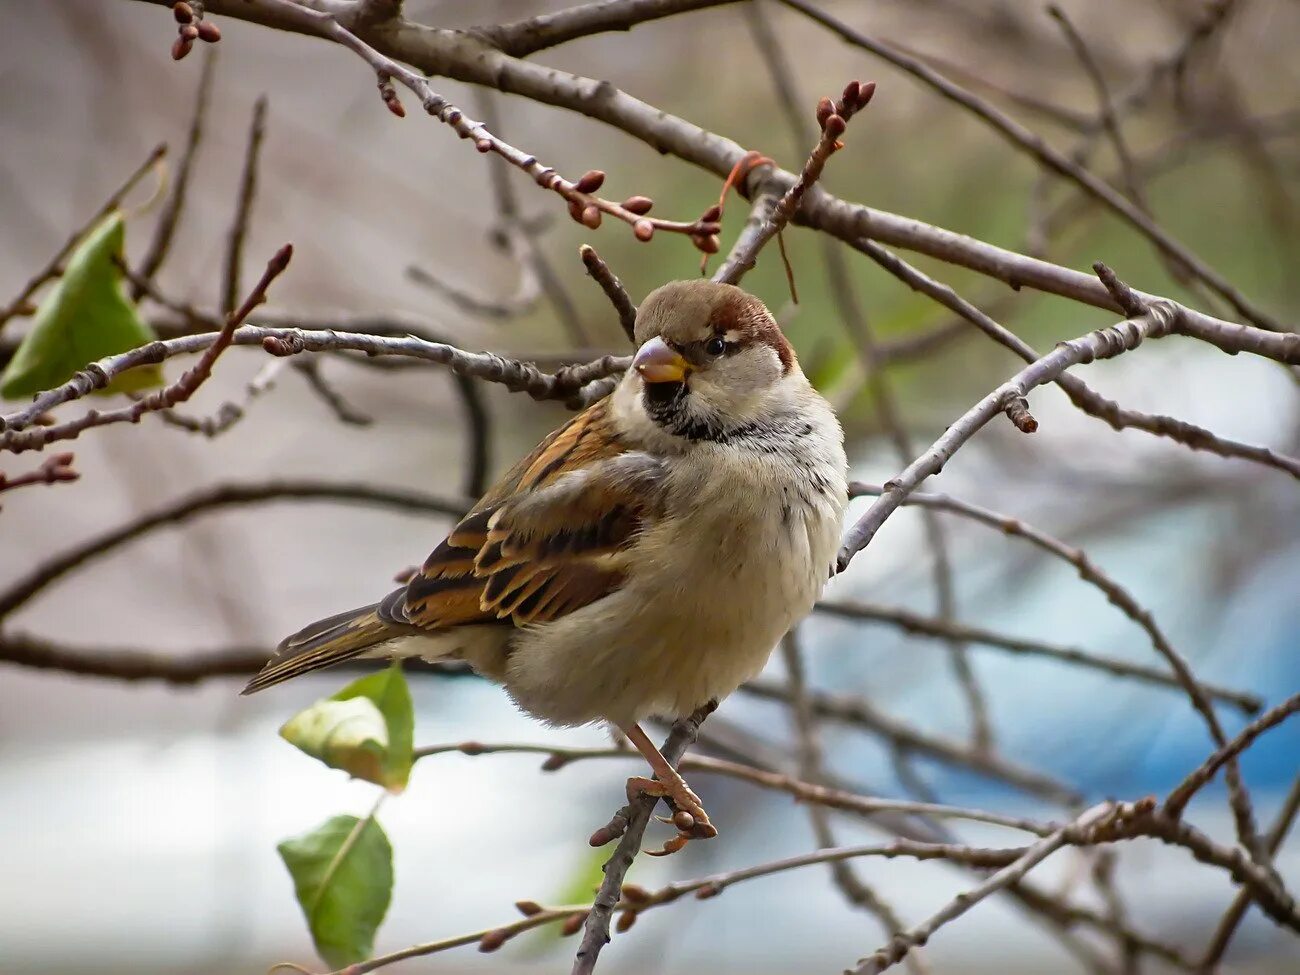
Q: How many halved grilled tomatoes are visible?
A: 0